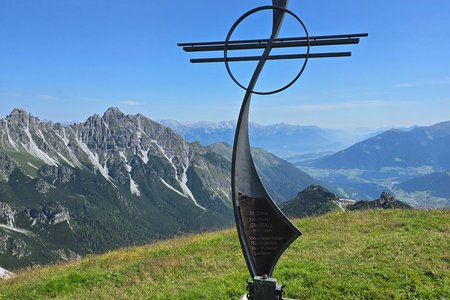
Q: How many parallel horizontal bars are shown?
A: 3